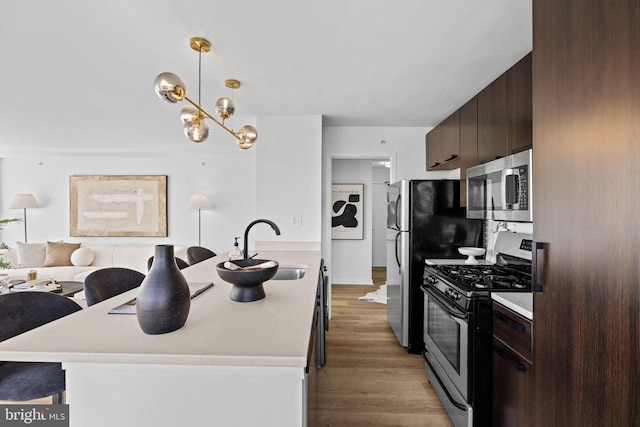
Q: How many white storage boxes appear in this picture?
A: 0